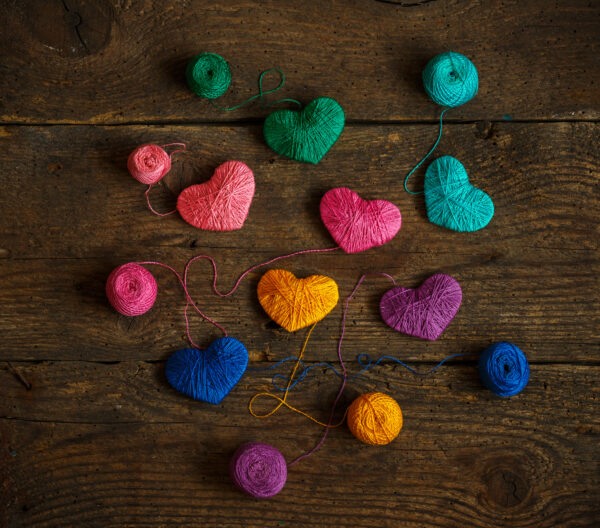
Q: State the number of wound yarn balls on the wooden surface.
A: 7